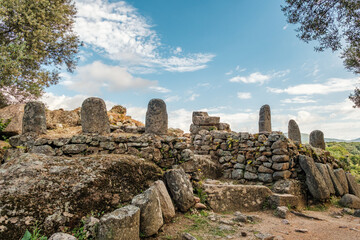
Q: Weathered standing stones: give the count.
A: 6